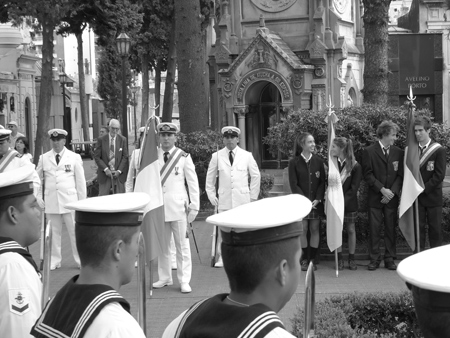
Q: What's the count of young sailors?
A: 4